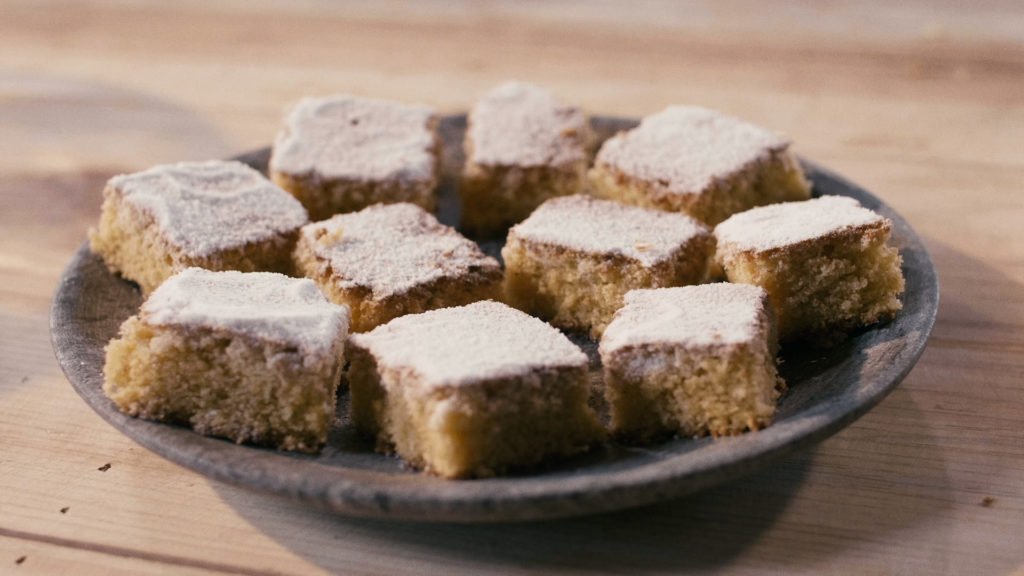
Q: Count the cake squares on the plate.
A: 10